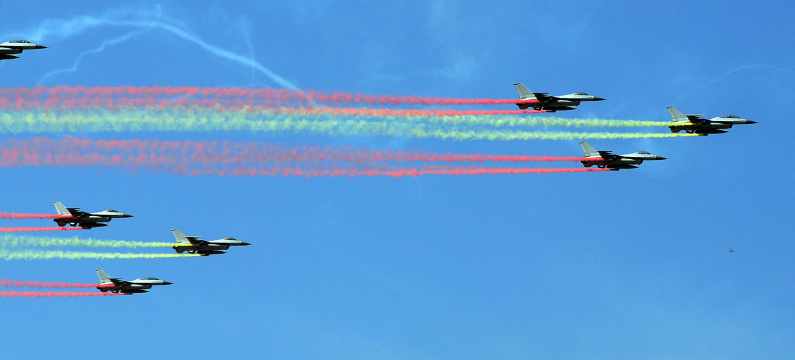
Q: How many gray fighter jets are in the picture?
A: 7